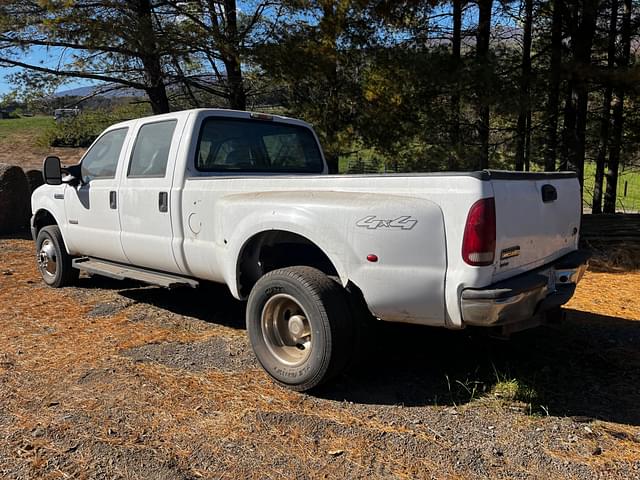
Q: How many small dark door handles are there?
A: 2